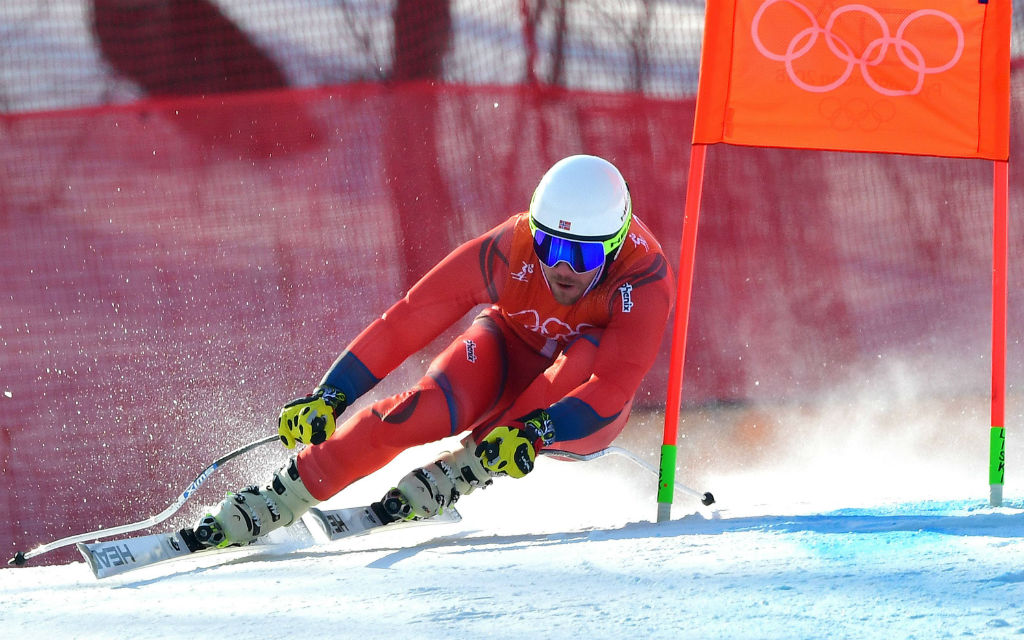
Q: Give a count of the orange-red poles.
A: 2